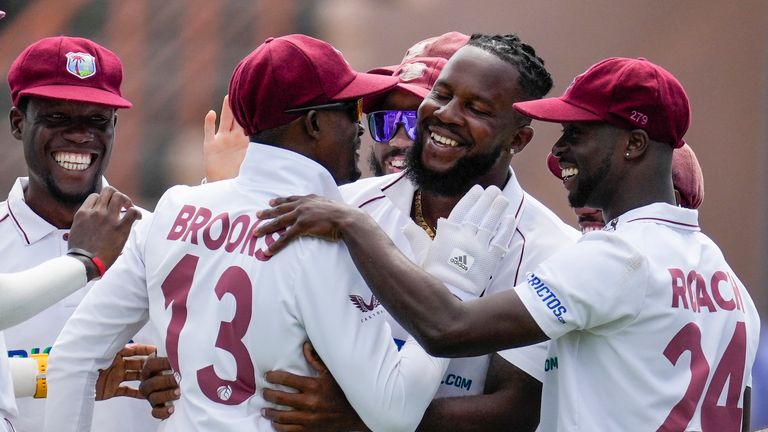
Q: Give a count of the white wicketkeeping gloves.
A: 1